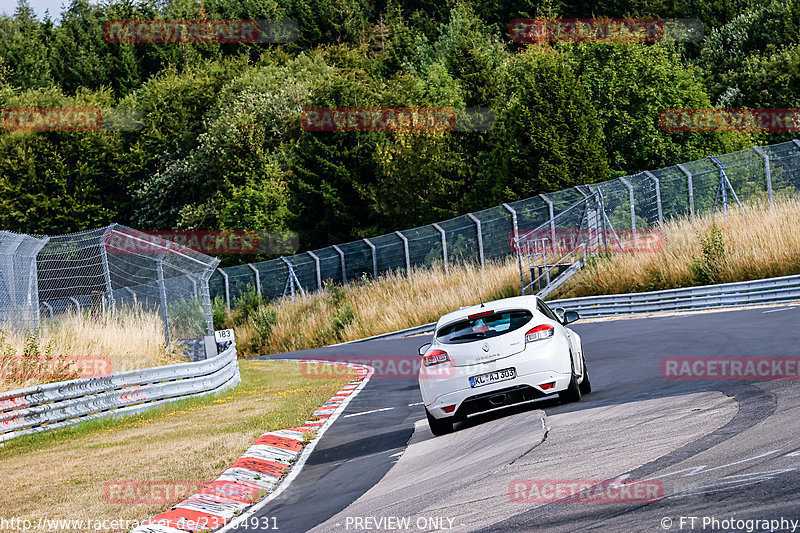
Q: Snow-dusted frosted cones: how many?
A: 0